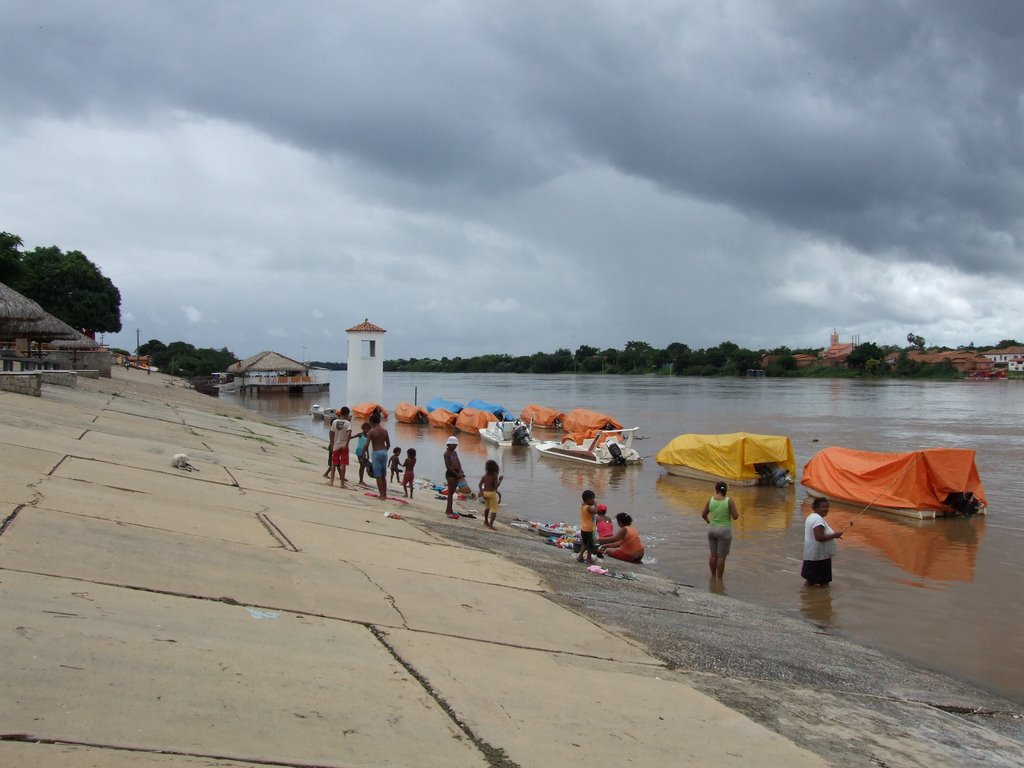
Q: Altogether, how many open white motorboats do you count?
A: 2